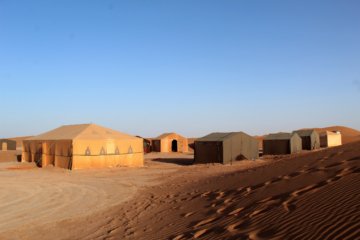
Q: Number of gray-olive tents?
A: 3